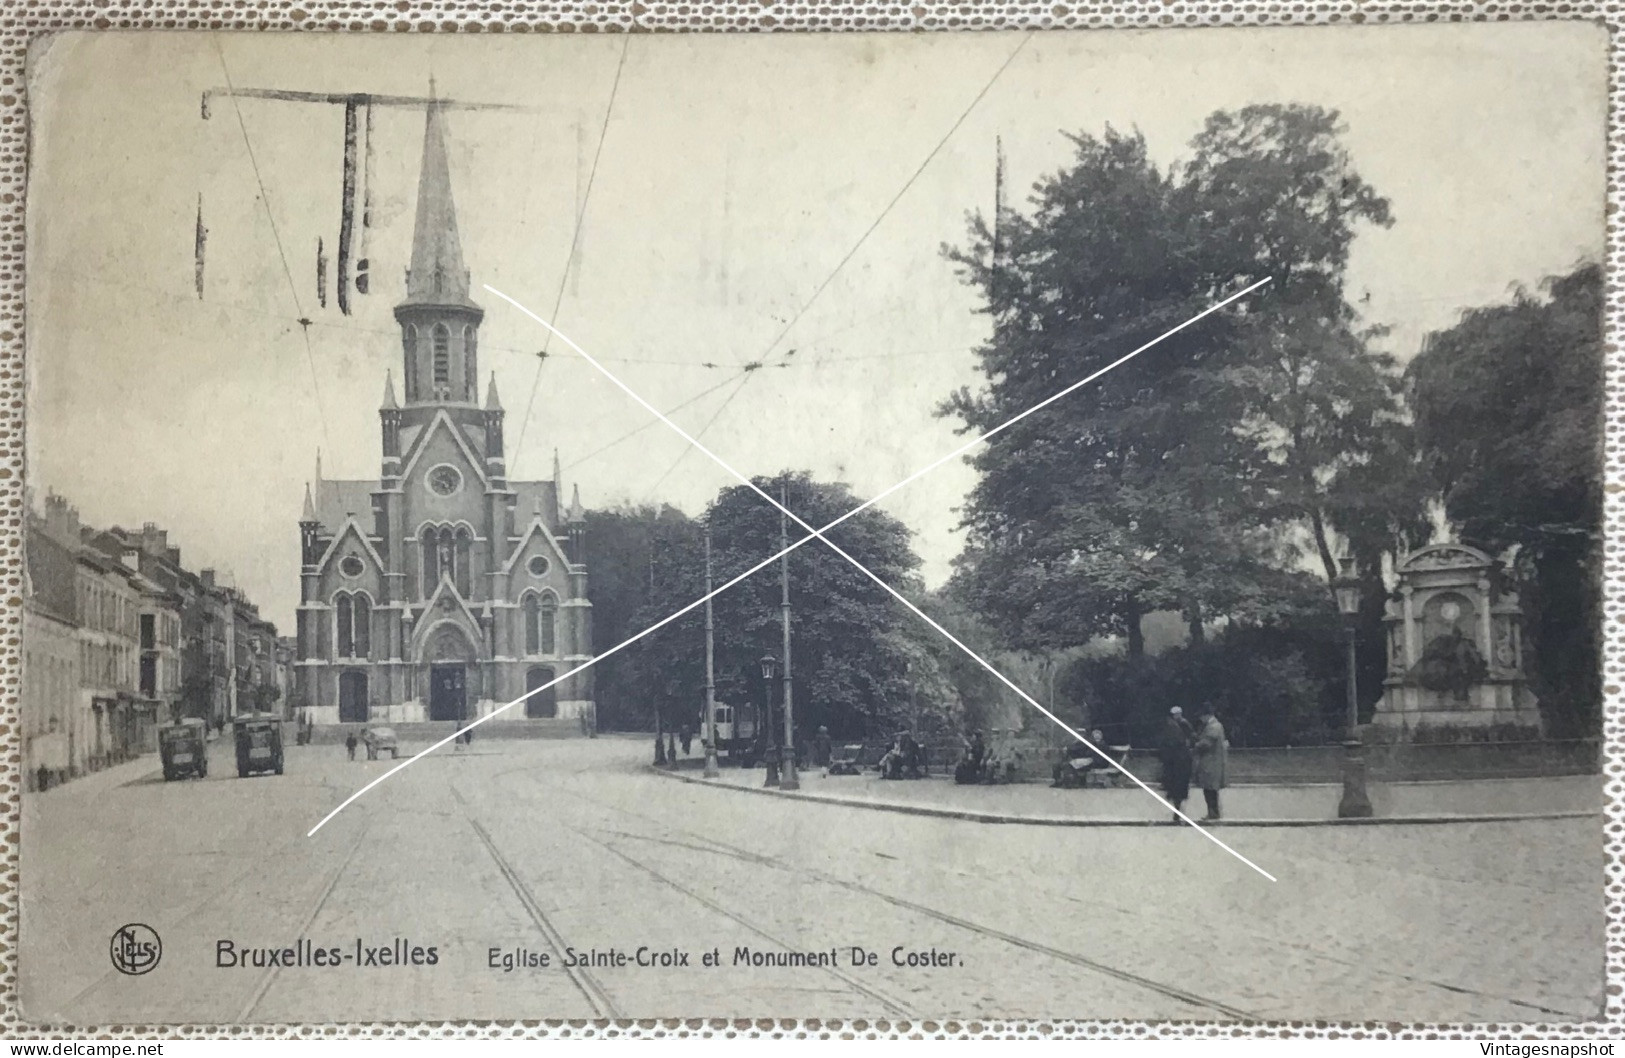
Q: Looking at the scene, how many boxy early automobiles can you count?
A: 2